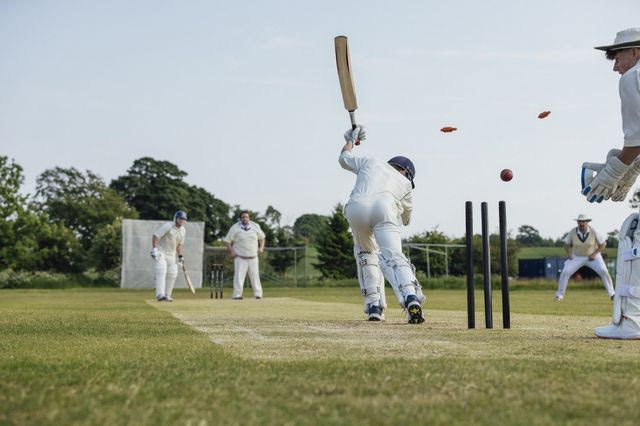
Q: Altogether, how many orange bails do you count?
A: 2